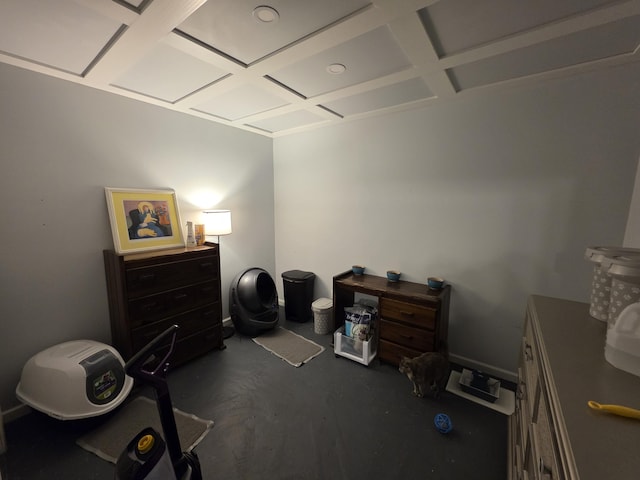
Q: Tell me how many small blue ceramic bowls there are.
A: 3